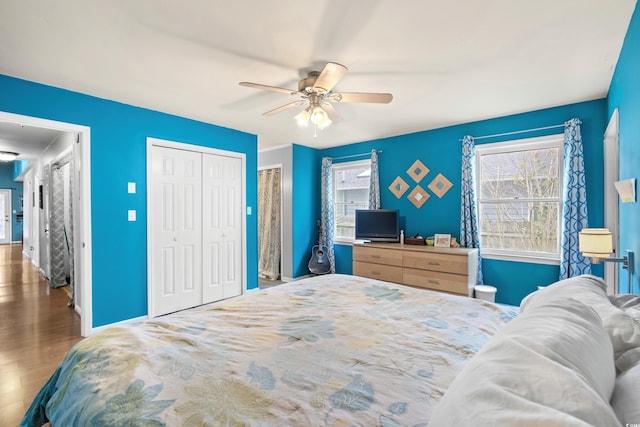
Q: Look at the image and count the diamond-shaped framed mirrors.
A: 4